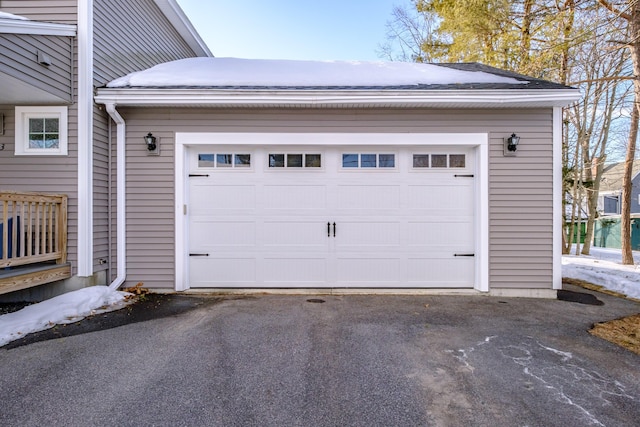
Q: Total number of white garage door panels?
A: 12